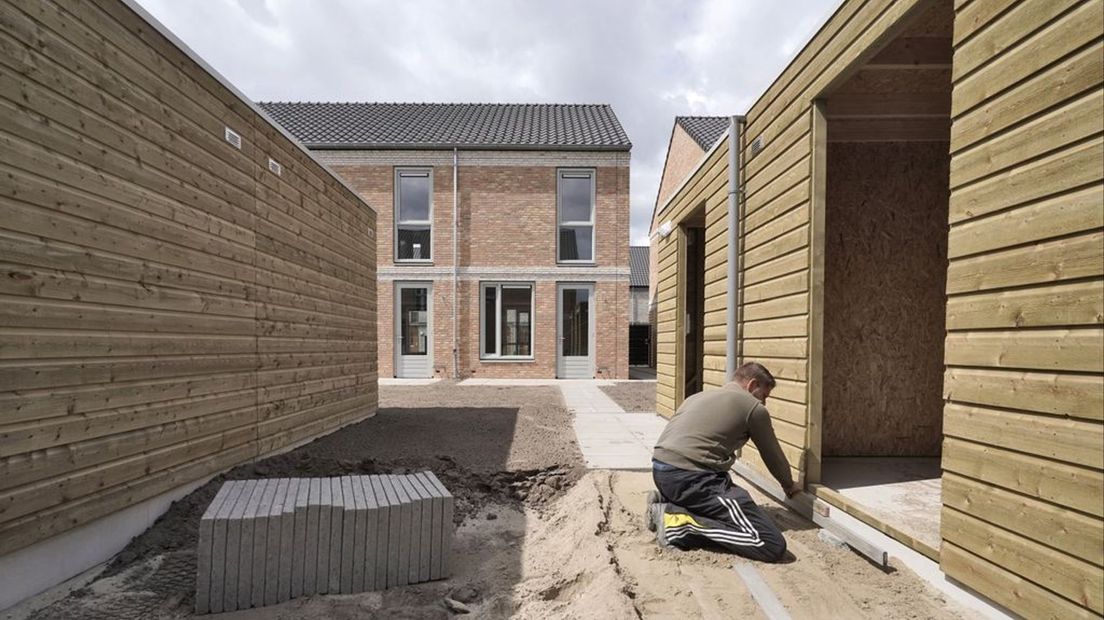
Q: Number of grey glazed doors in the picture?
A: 2